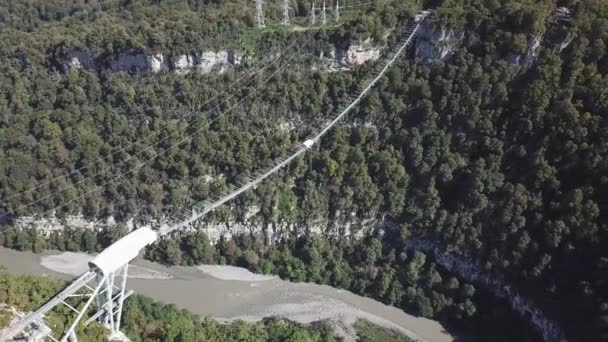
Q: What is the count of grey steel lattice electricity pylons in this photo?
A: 5